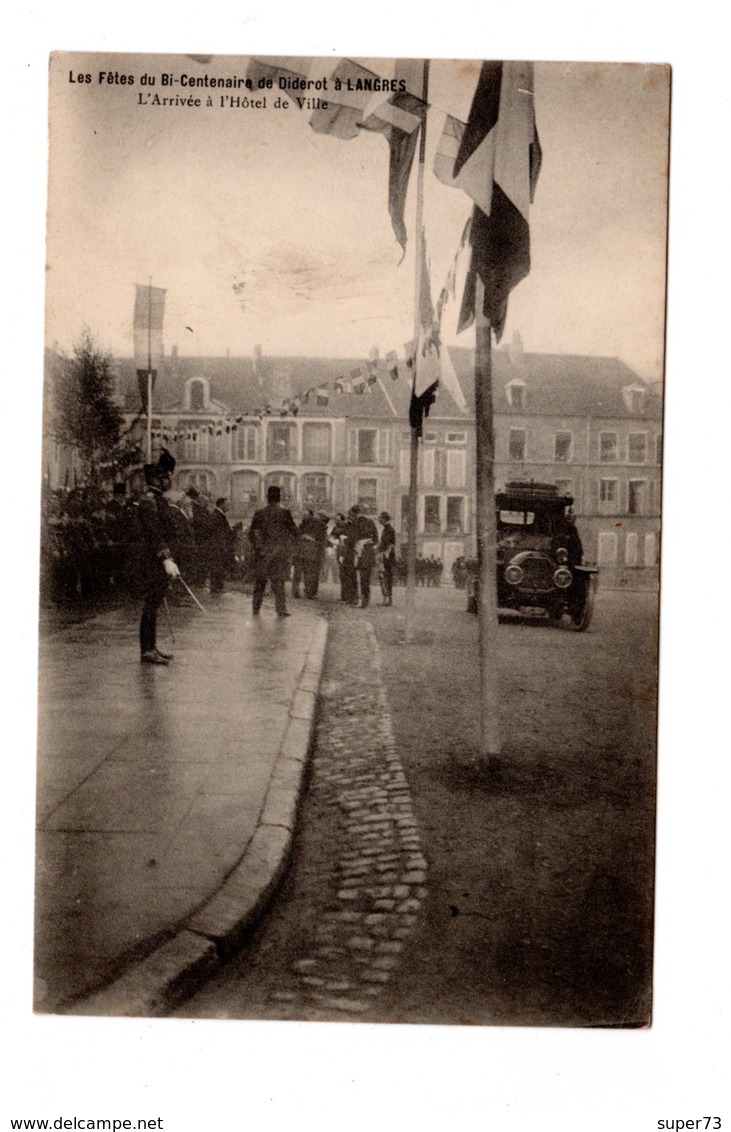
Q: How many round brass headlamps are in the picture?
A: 2